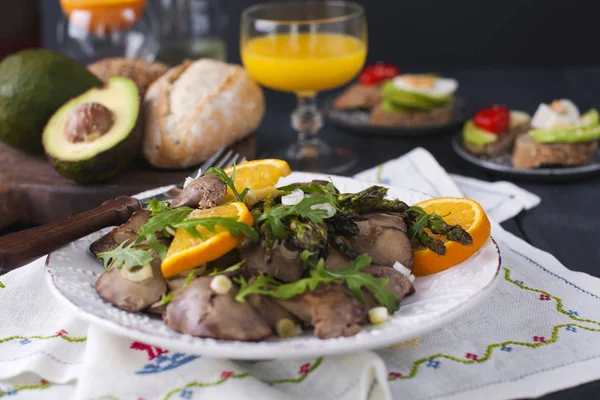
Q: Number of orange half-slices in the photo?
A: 3